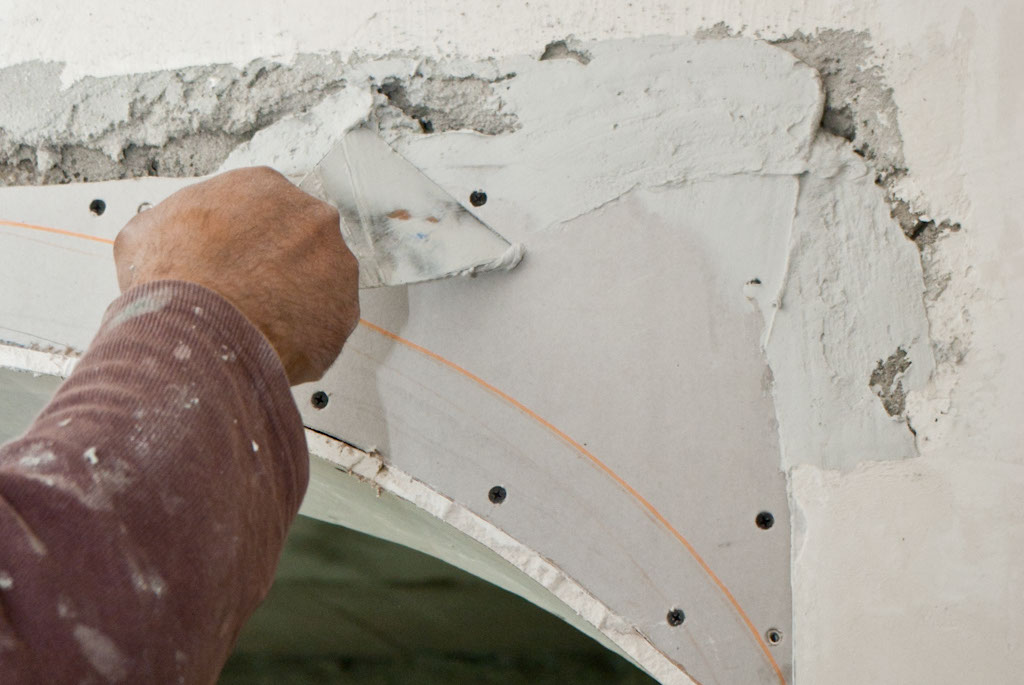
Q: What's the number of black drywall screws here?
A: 6